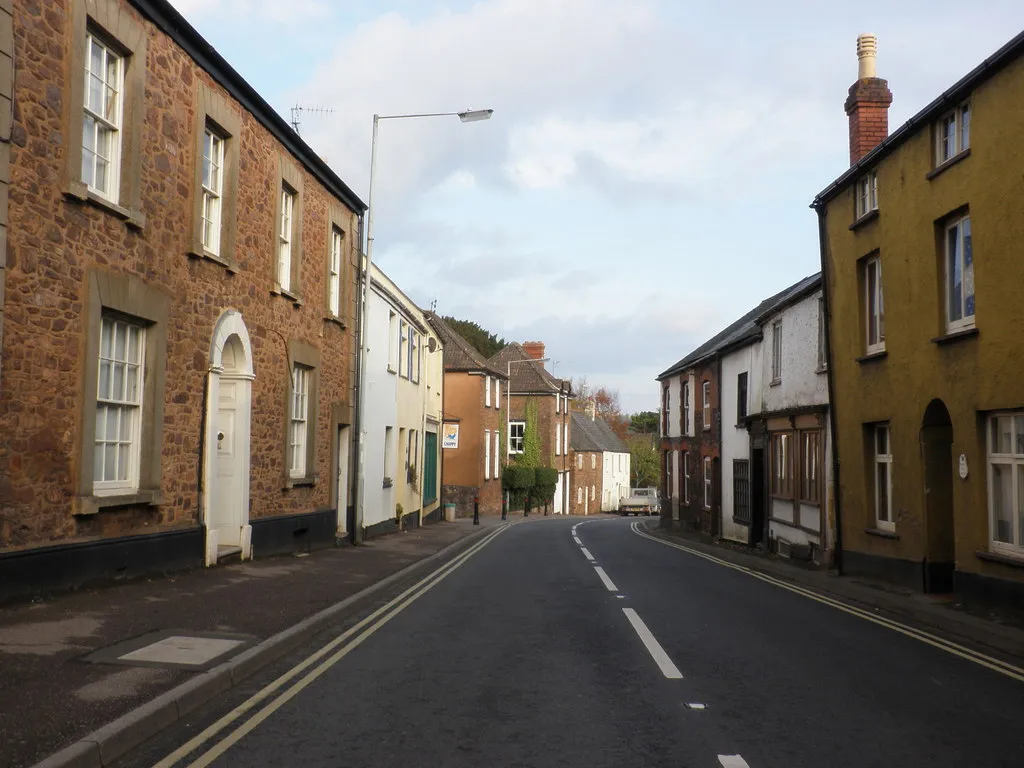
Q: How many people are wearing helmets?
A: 0